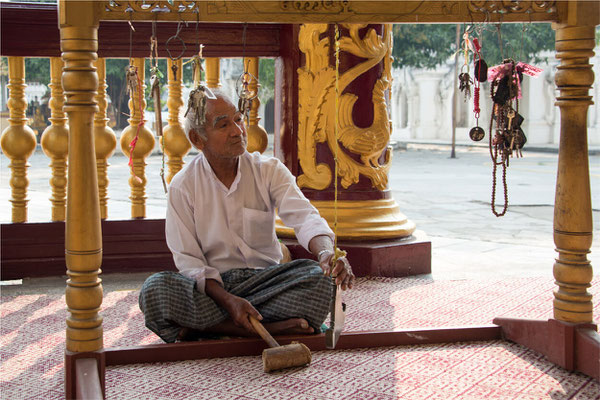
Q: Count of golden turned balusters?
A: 7